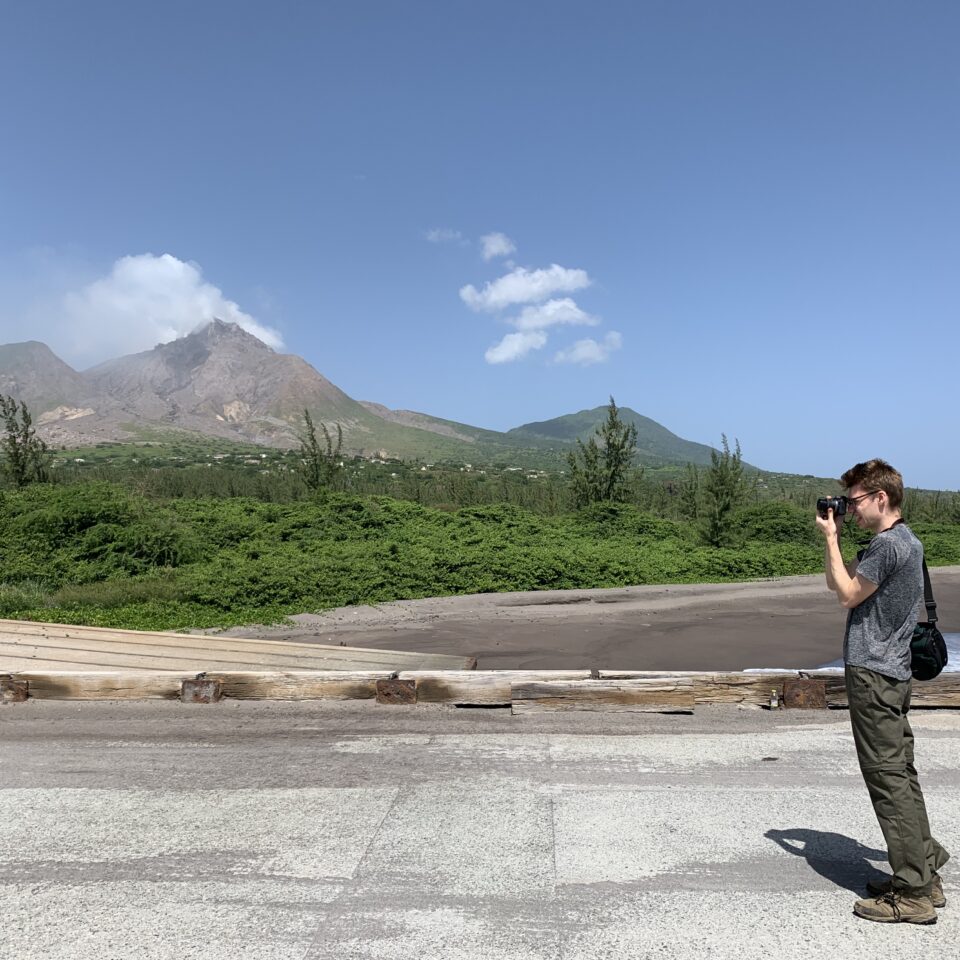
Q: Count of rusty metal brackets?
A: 4